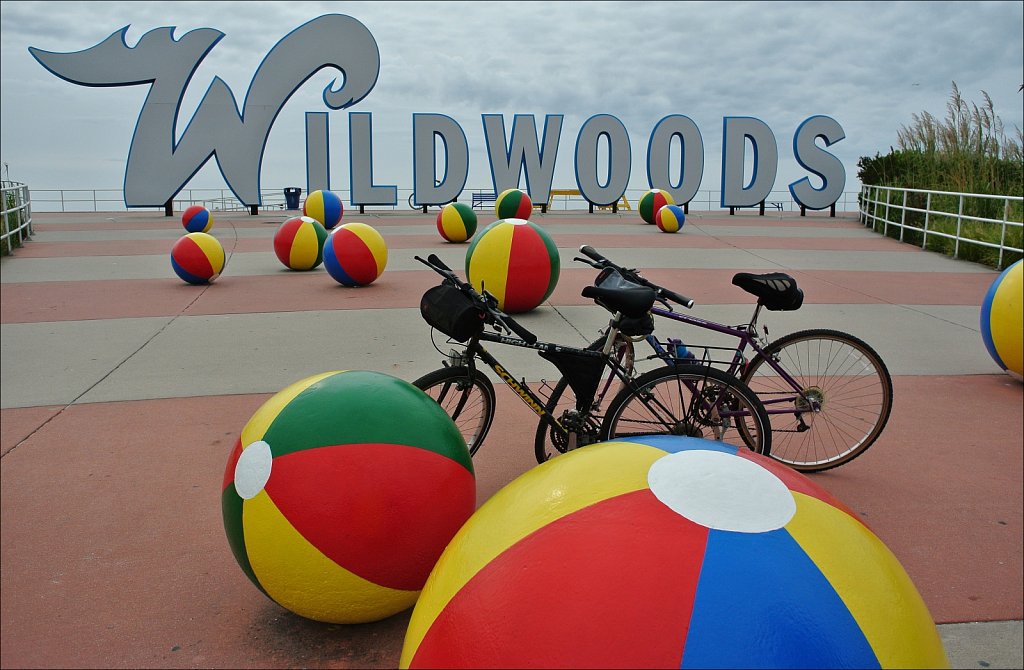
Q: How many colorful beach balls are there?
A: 13